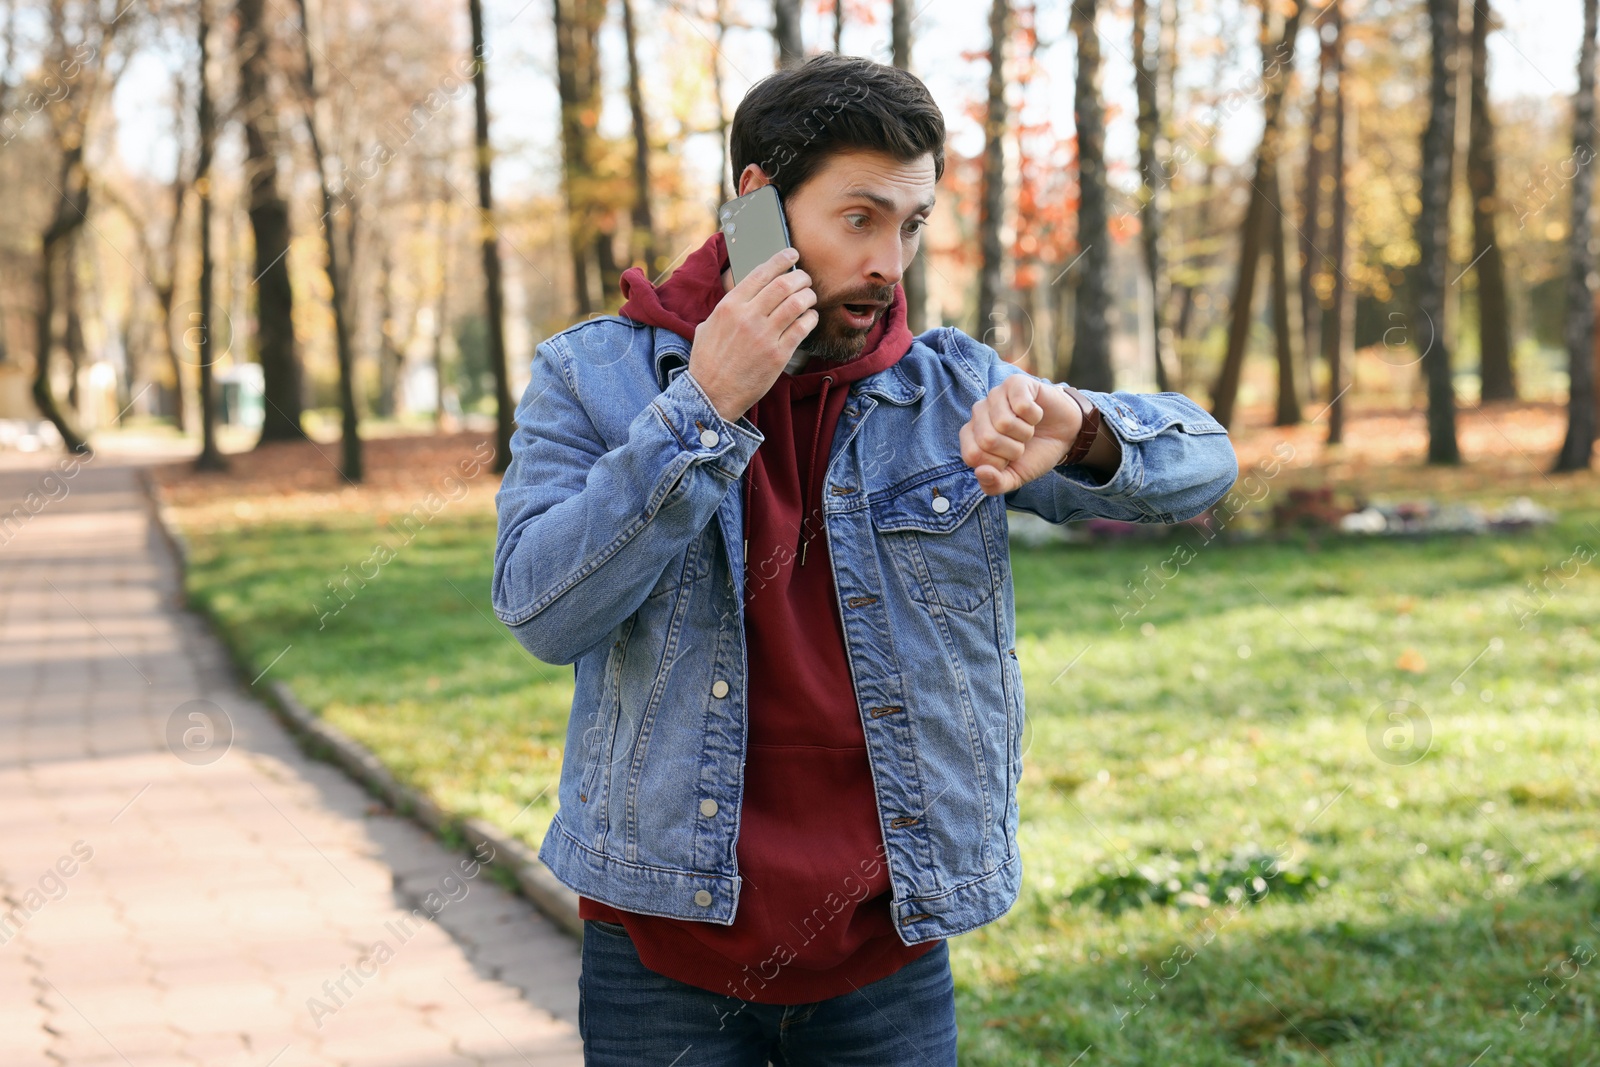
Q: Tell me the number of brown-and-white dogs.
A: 0